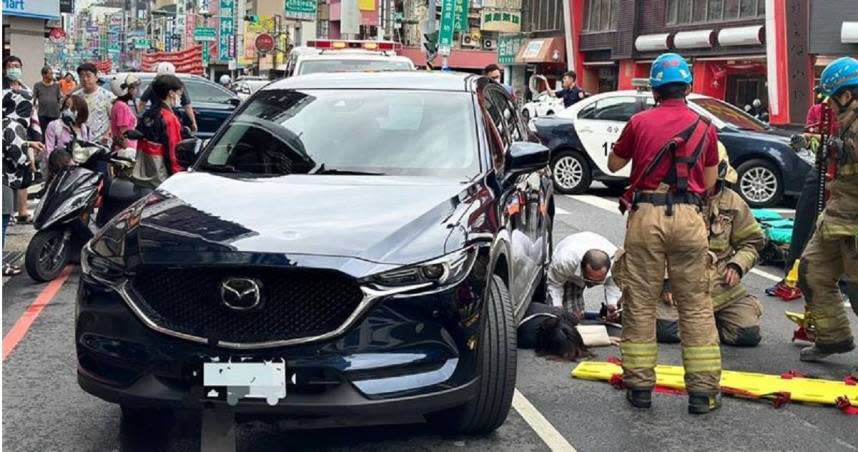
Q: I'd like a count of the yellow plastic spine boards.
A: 1